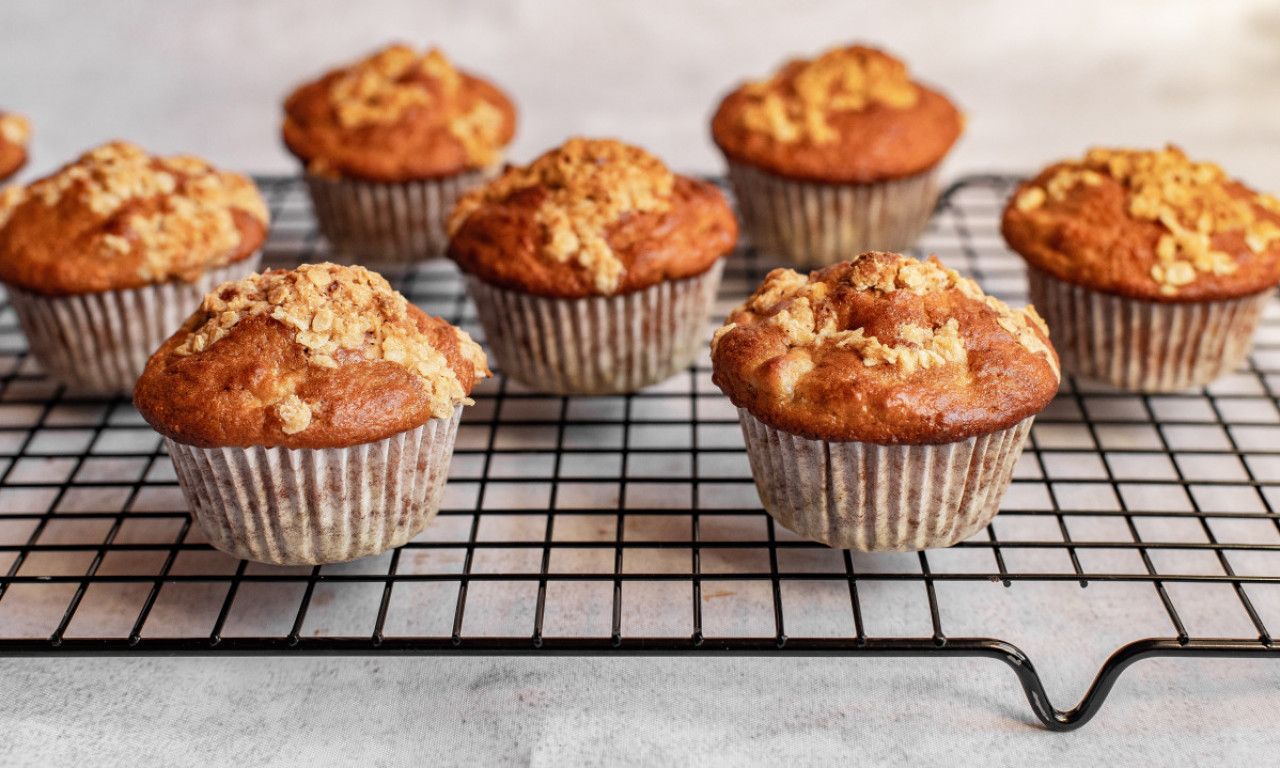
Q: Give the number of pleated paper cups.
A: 7